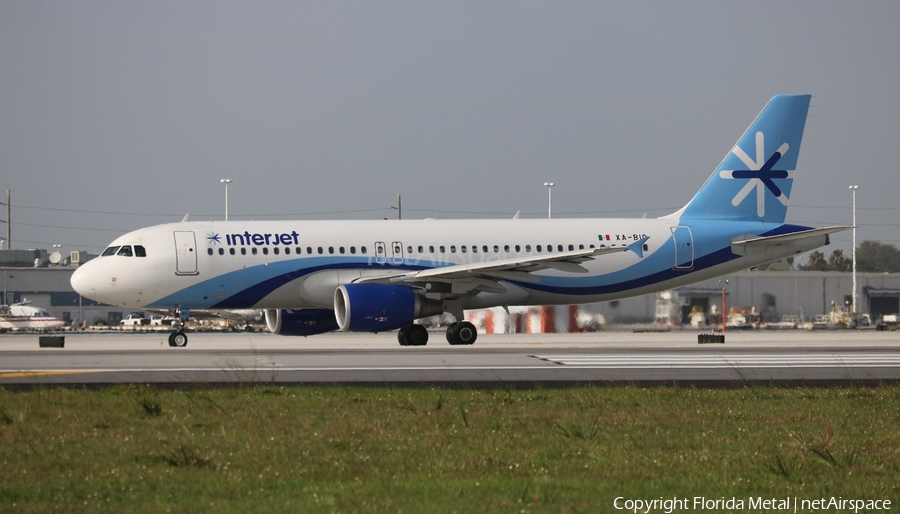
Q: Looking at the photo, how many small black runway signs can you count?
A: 2